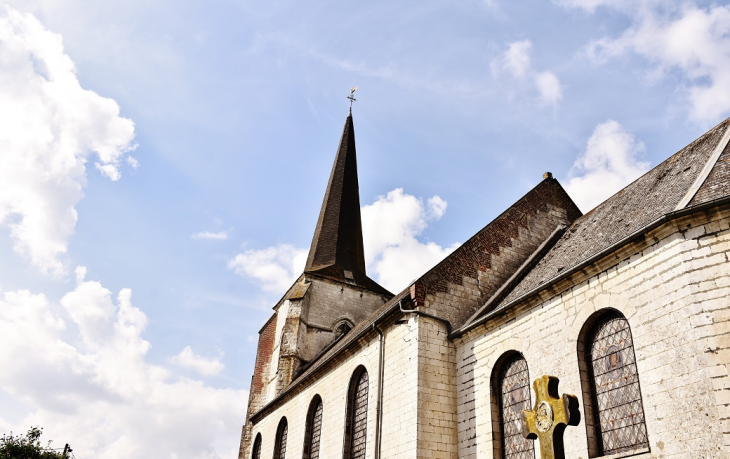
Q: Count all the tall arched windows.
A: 6